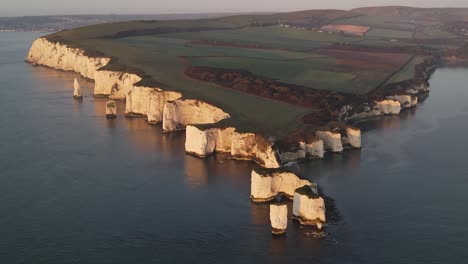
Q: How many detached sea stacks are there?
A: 5